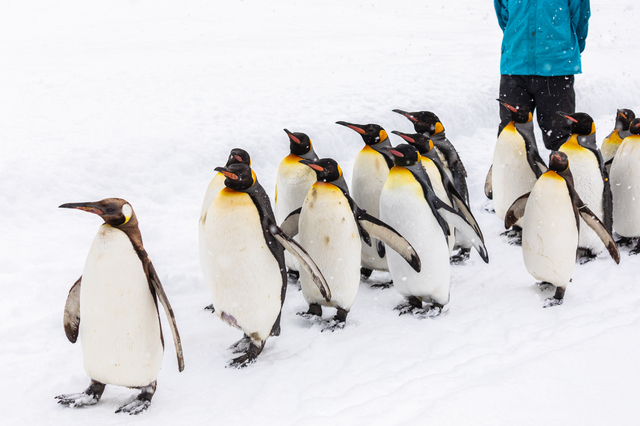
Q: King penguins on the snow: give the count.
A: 14